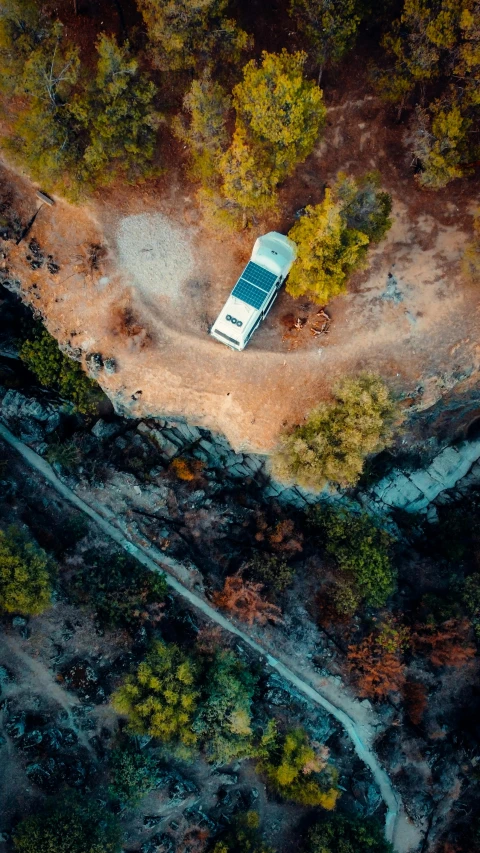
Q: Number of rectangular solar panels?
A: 2